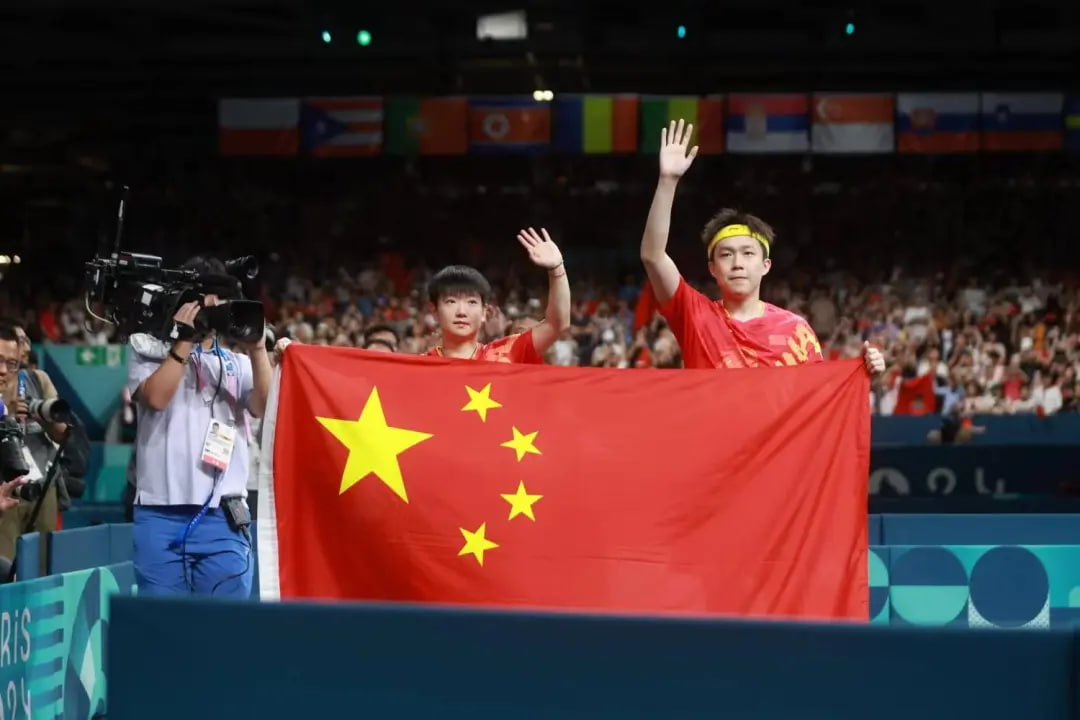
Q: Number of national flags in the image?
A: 12